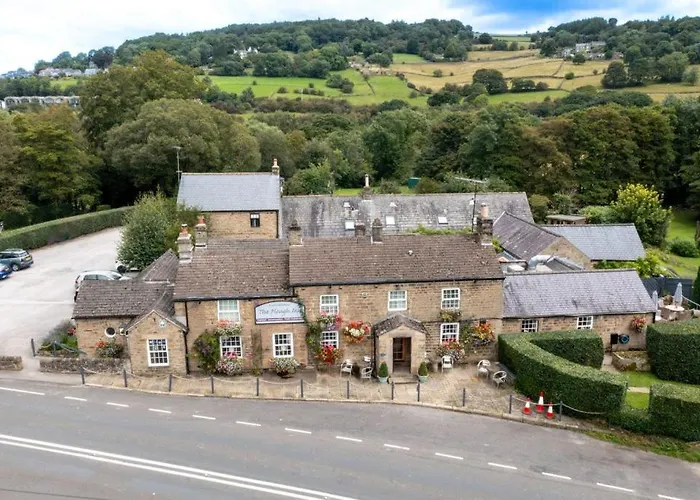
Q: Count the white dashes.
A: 14